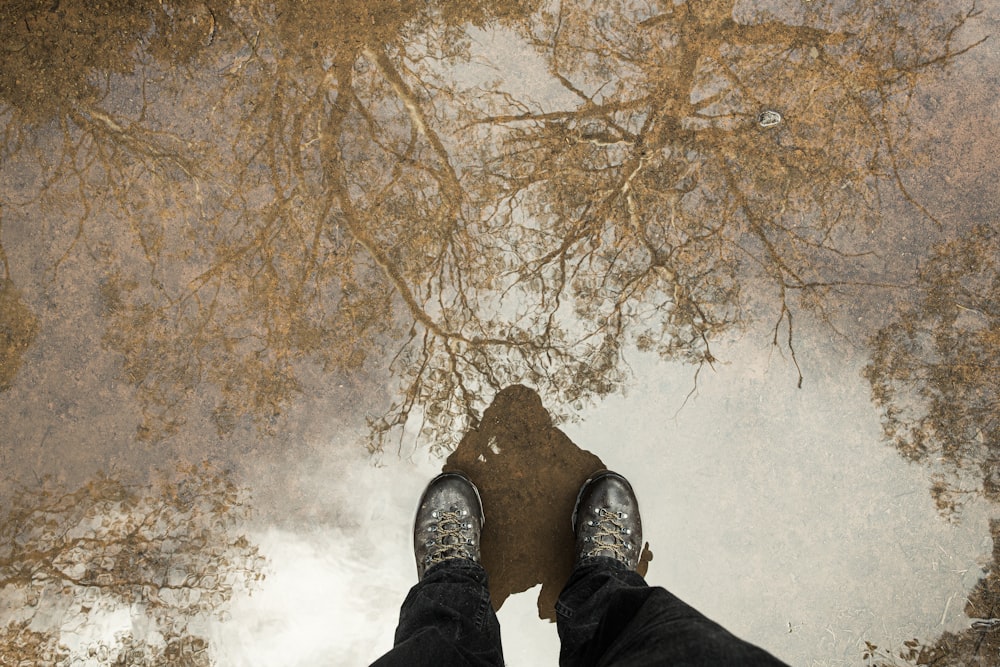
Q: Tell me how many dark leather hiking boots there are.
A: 2